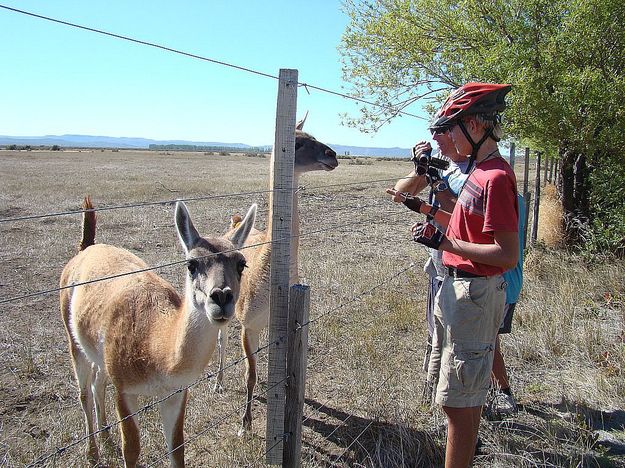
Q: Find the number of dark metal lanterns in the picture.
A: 0